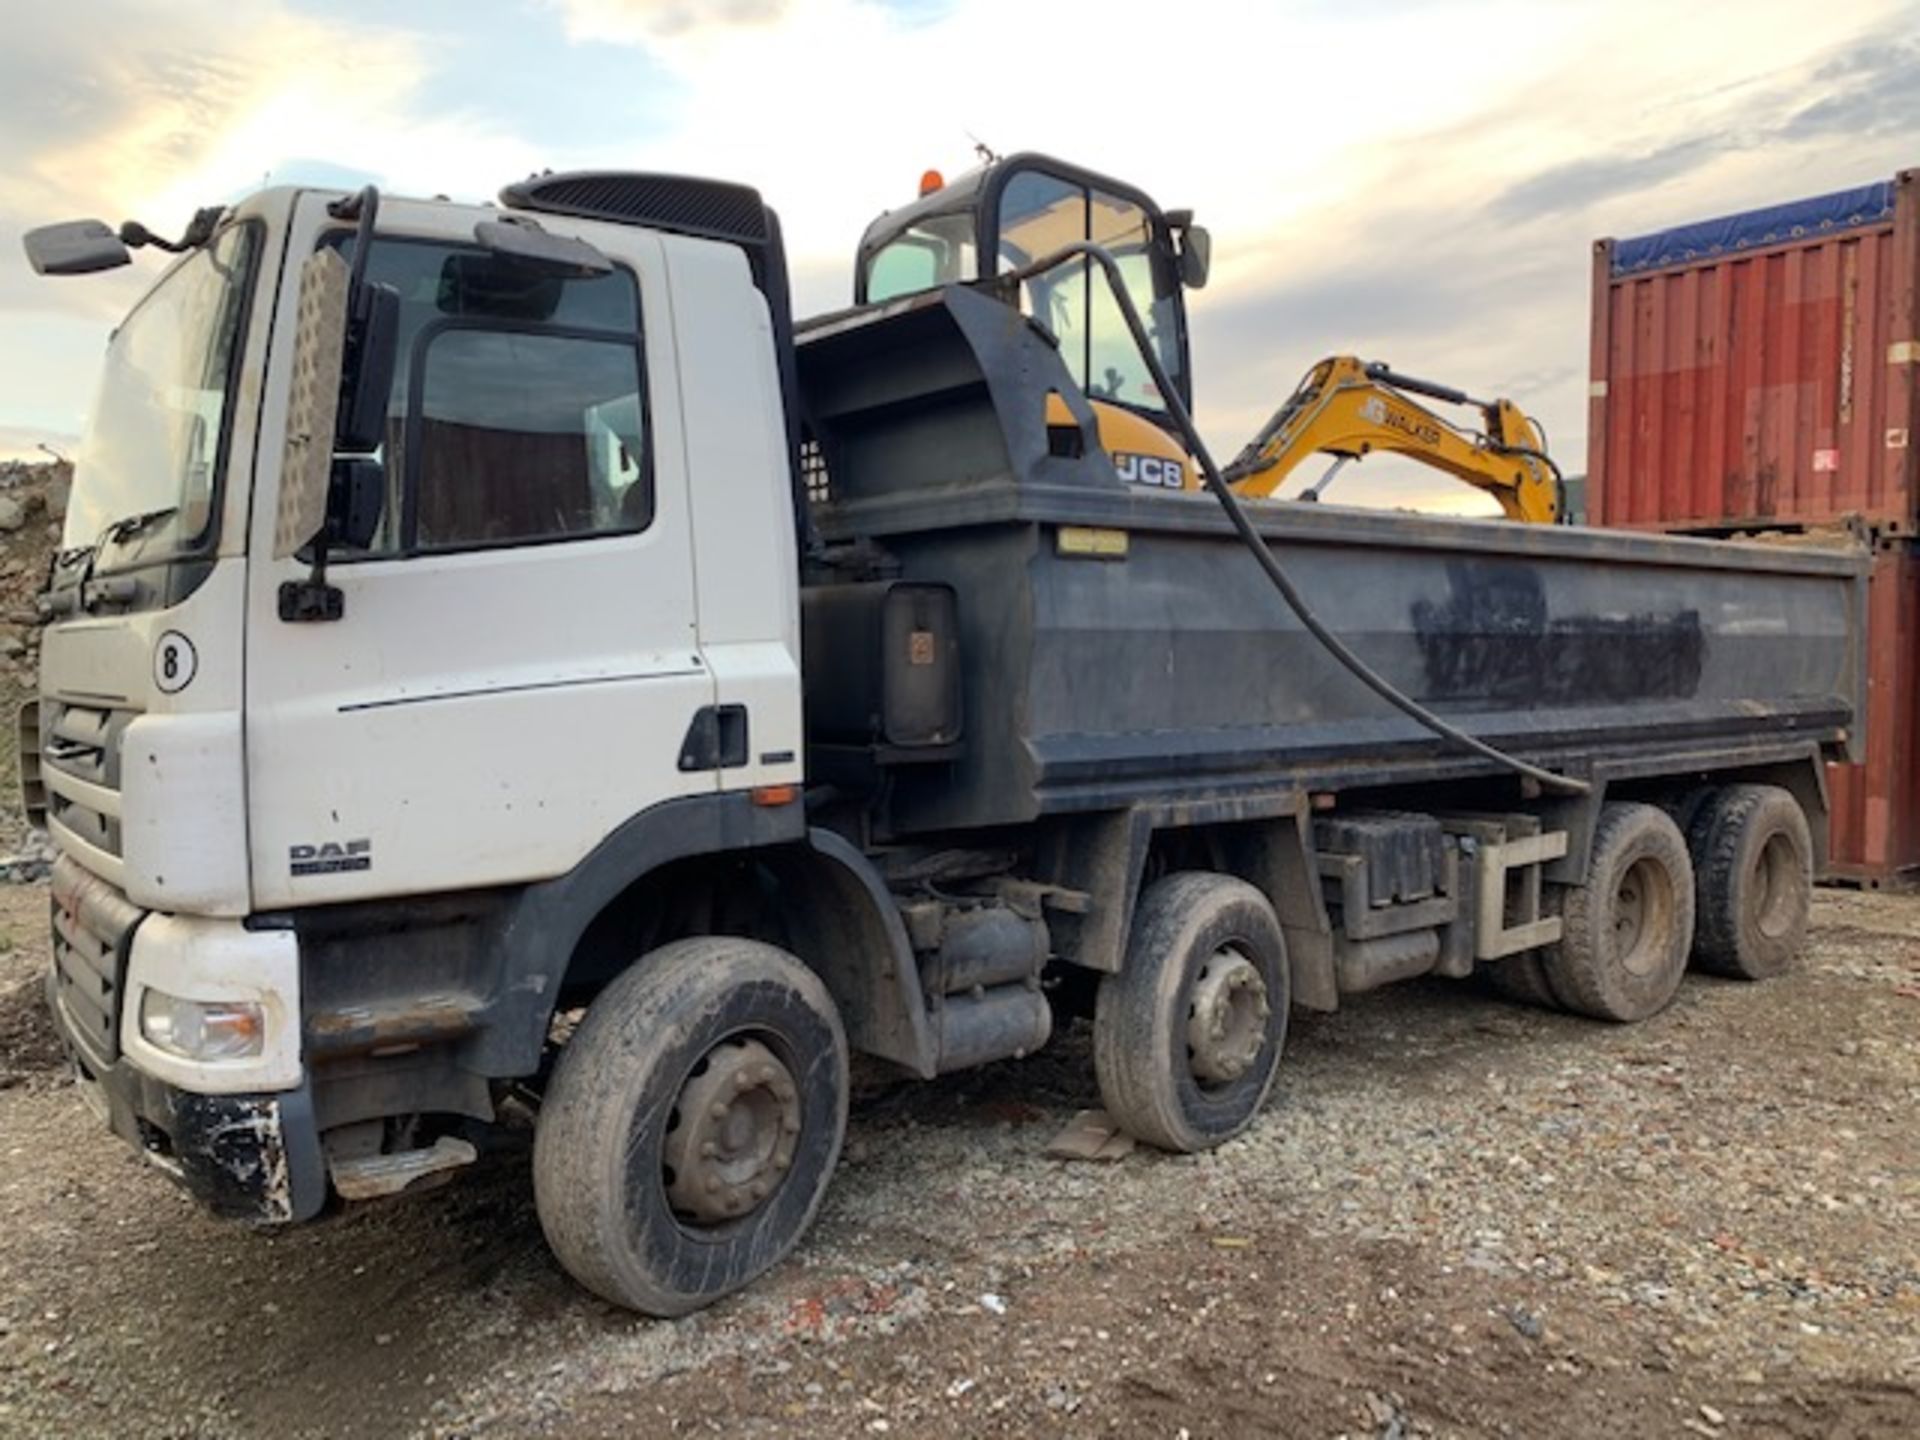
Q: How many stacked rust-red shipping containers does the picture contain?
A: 2